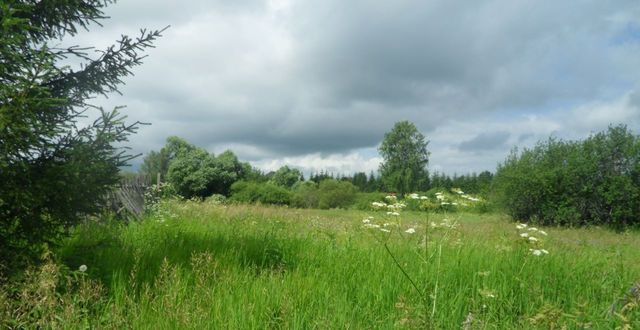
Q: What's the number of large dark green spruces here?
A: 1